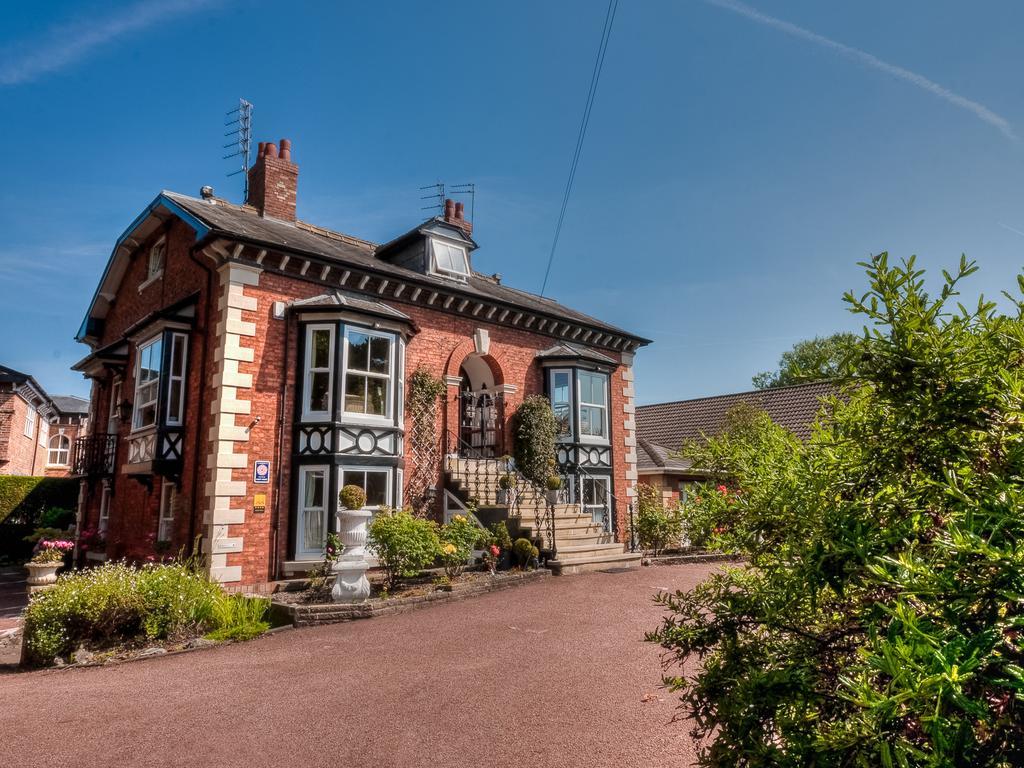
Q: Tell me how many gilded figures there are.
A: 0